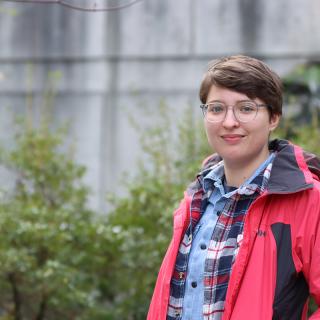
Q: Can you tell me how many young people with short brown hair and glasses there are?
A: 1